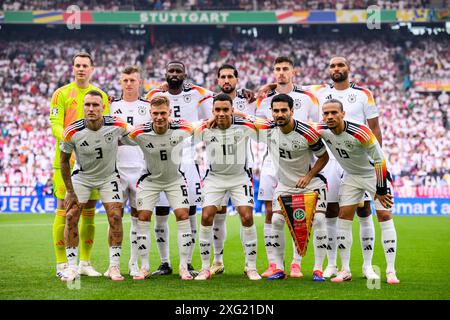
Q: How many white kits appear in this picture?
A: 10